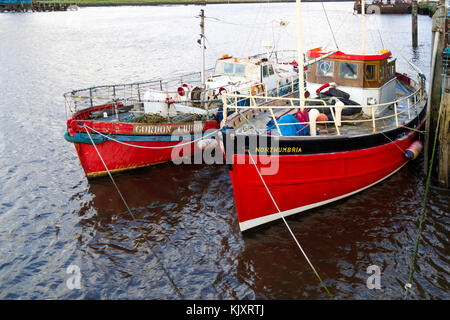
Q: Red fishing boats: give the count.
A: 2